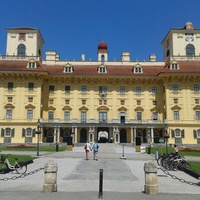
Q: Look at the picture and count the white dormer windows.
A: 5